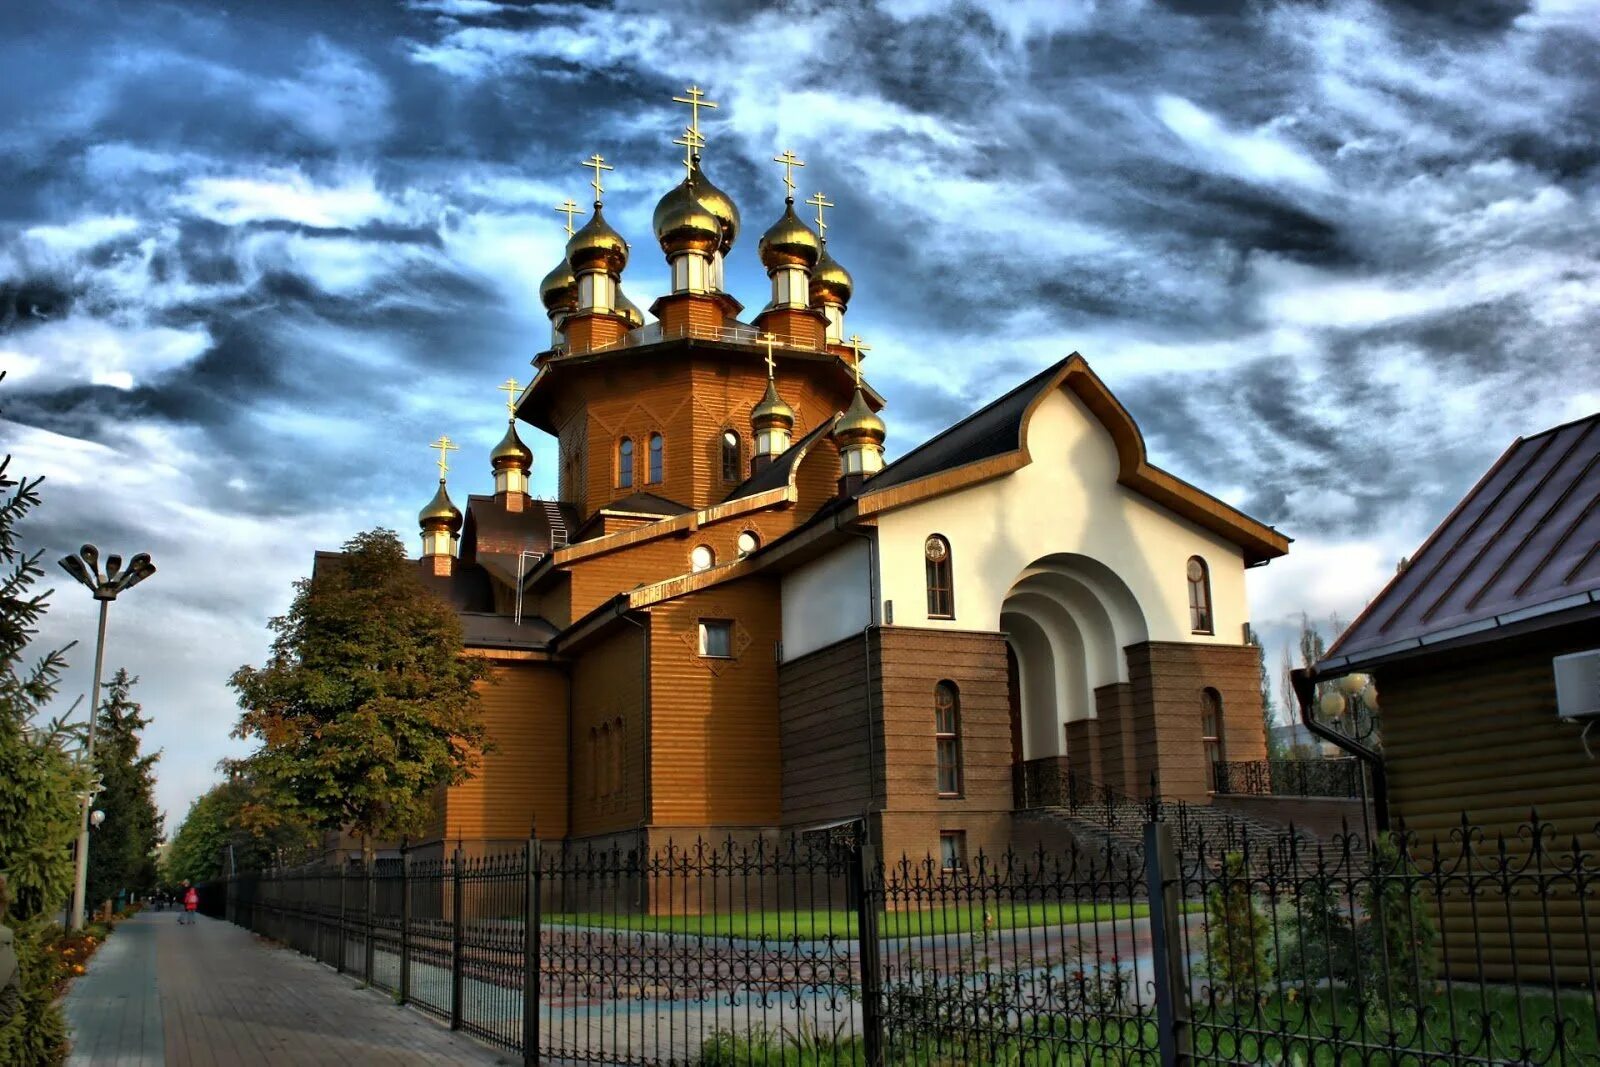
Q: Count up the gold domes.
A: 11